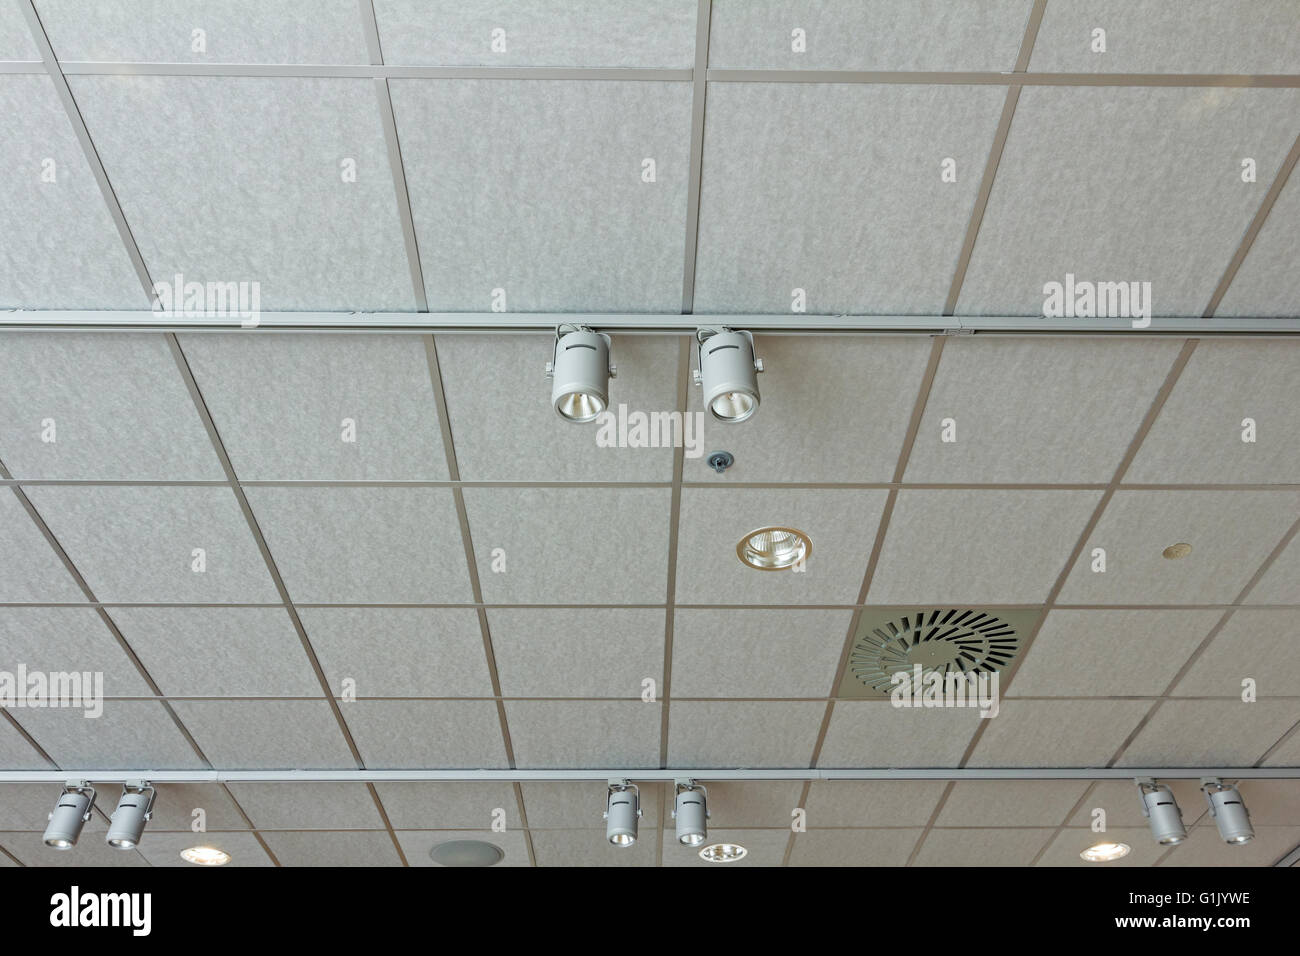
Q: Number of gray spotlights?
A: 8